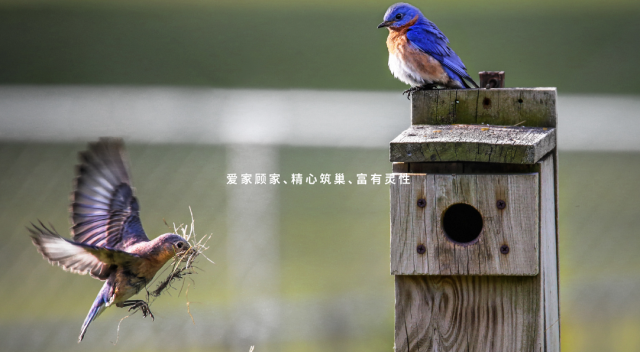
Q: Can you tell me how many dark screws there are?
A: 4